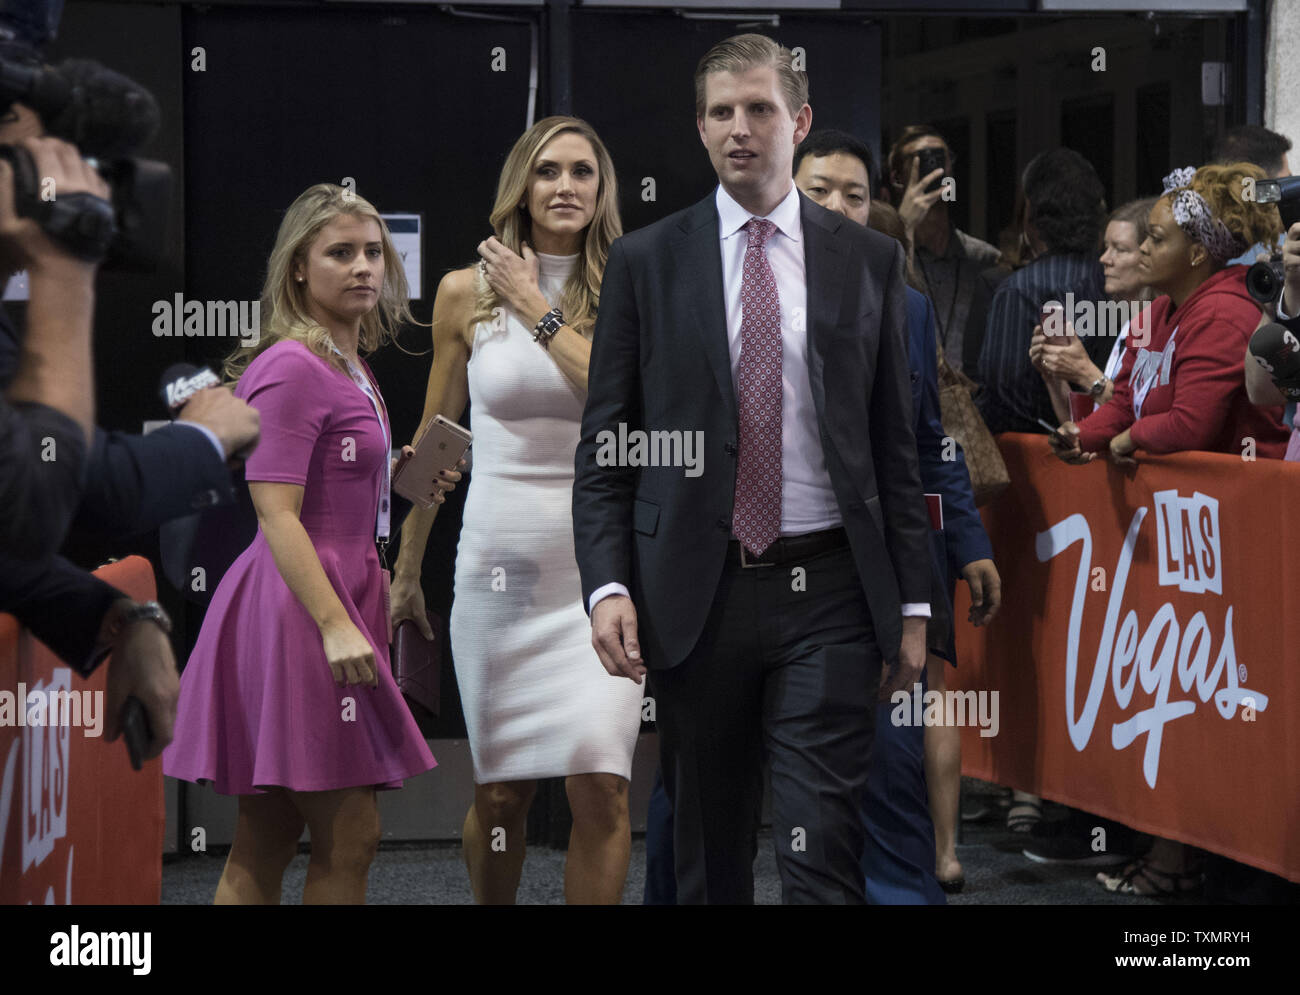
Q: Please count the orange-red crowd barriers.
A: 2